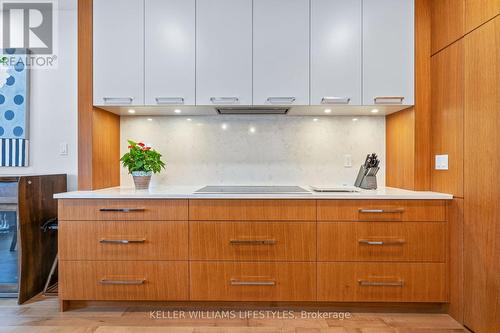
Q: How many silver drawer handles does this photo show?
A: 8